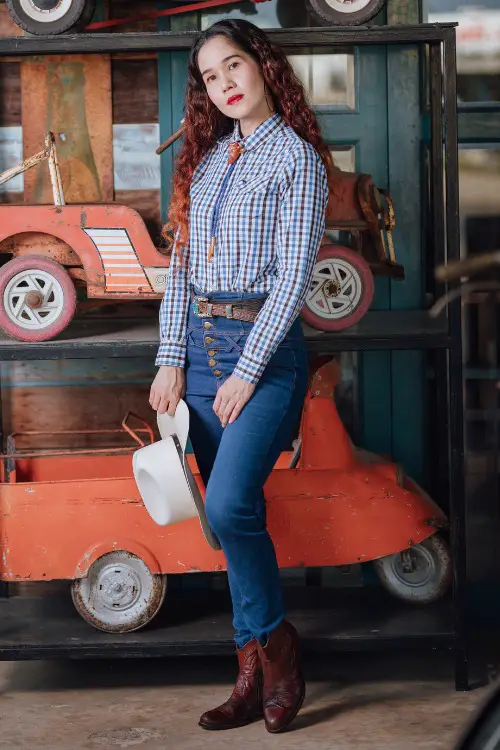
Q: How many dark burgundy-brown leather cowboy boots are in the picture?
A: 2